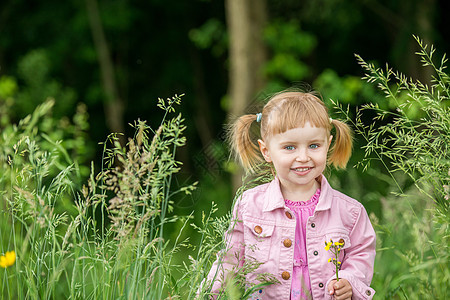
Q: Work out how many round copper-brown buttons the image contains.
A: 5